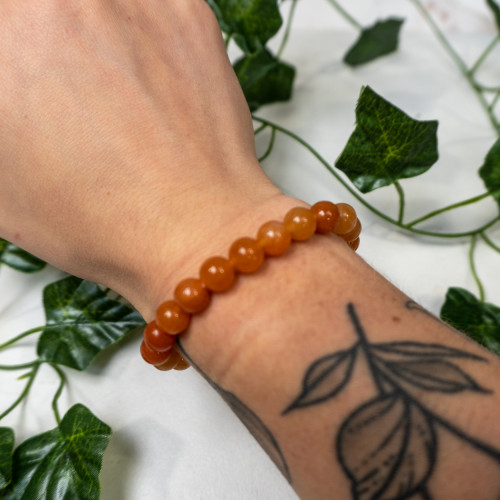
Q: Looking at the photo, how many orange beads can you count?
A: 14